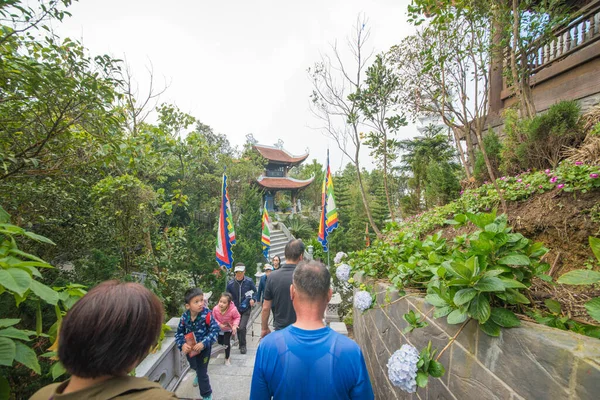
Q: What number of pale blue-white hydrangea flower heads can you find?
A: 4